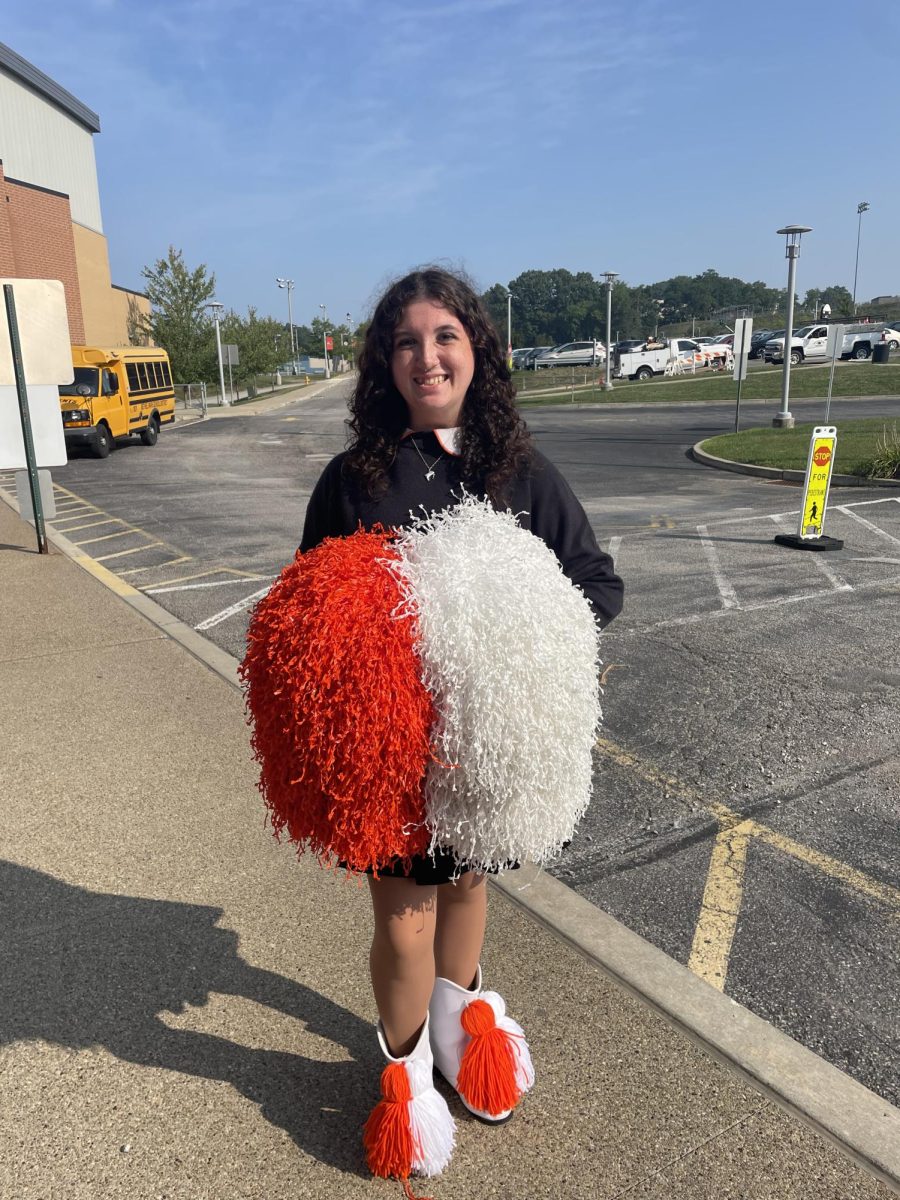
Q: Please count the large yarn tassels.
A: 4